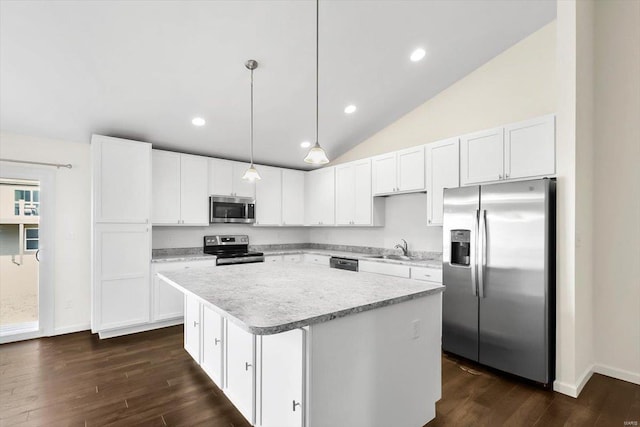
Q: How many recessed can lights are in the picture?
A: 4